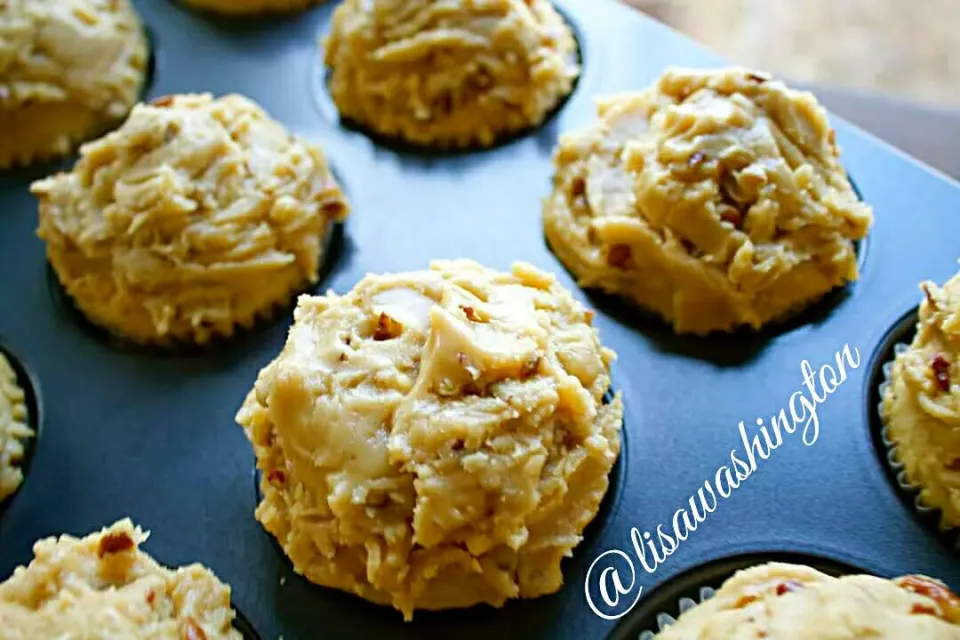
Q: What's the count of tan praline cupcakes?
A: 10